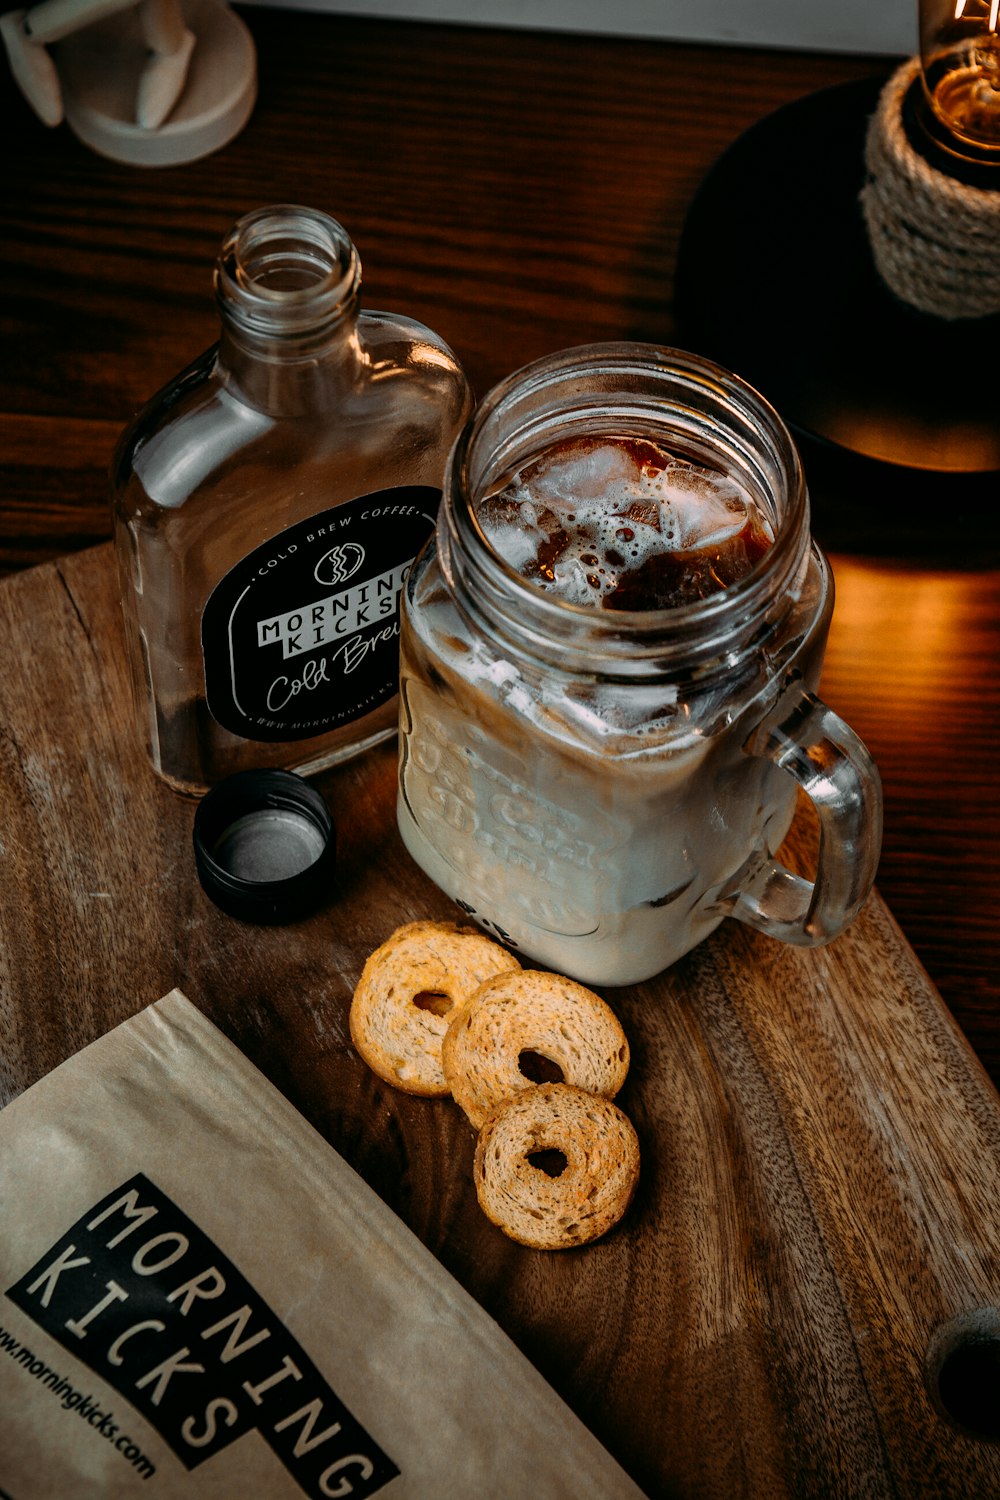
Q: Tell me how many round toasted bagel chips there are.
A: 3